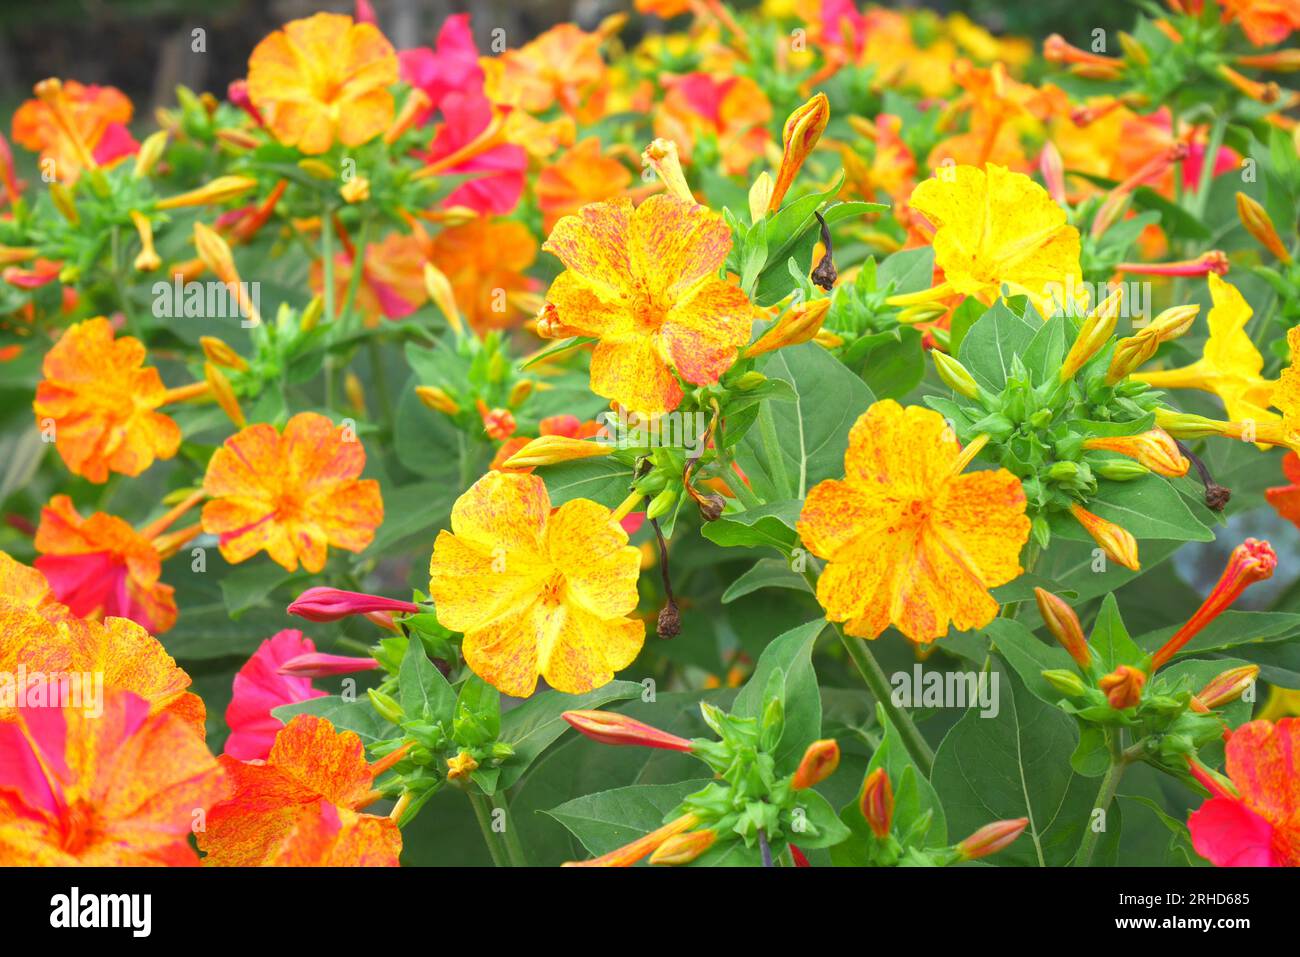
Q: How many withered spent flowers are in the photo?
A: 4